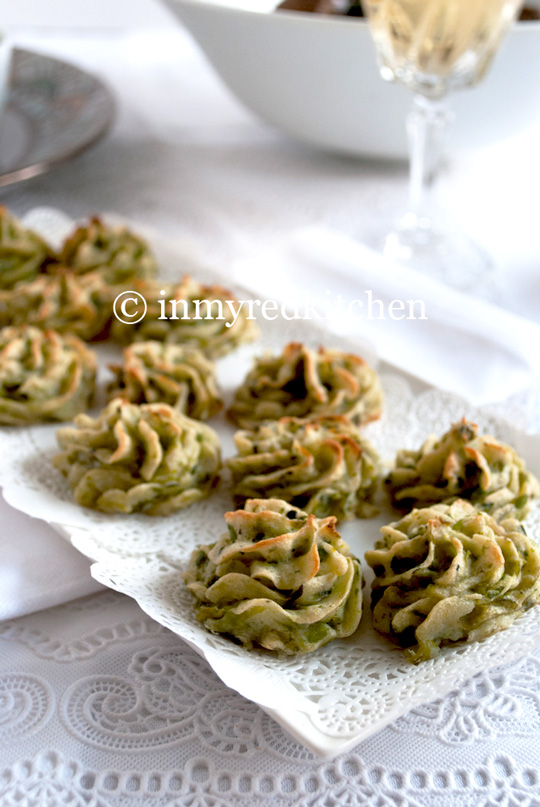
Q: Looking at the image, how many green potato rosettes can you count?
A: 12